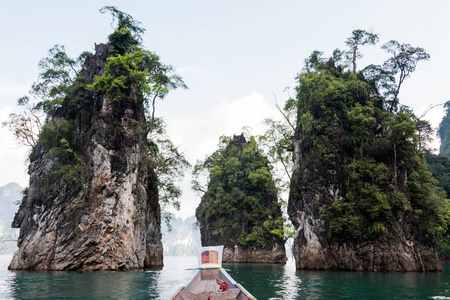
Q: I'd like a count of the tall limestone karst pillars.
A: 3